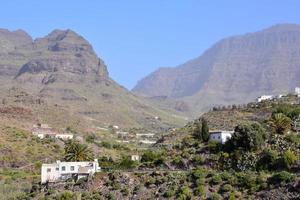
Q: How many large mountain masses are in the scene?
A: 2